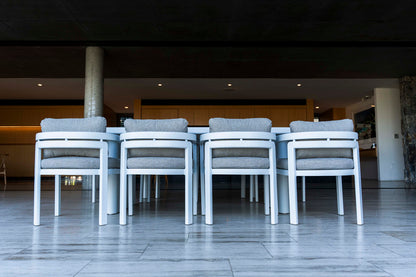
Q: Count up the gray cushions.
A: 8